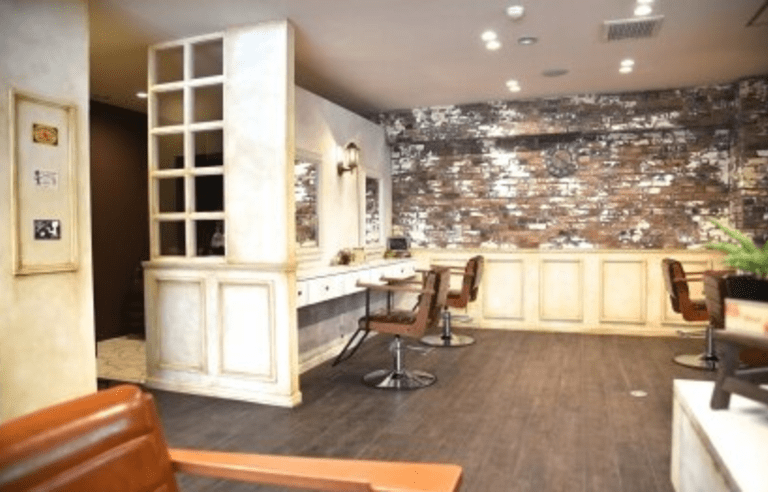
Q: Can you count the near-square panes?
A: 10